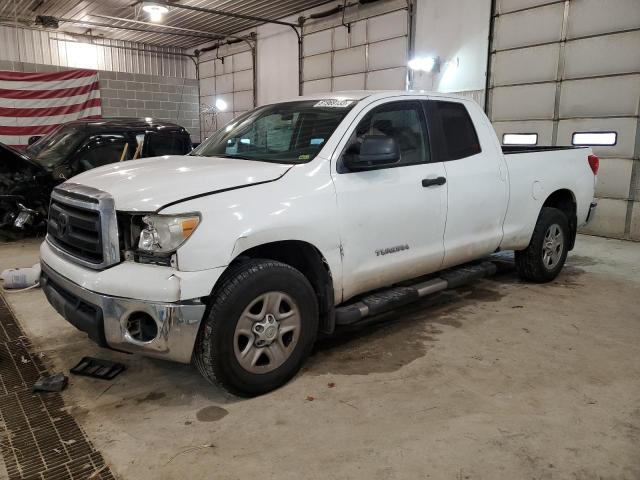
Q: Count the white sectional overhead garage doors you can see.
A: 3